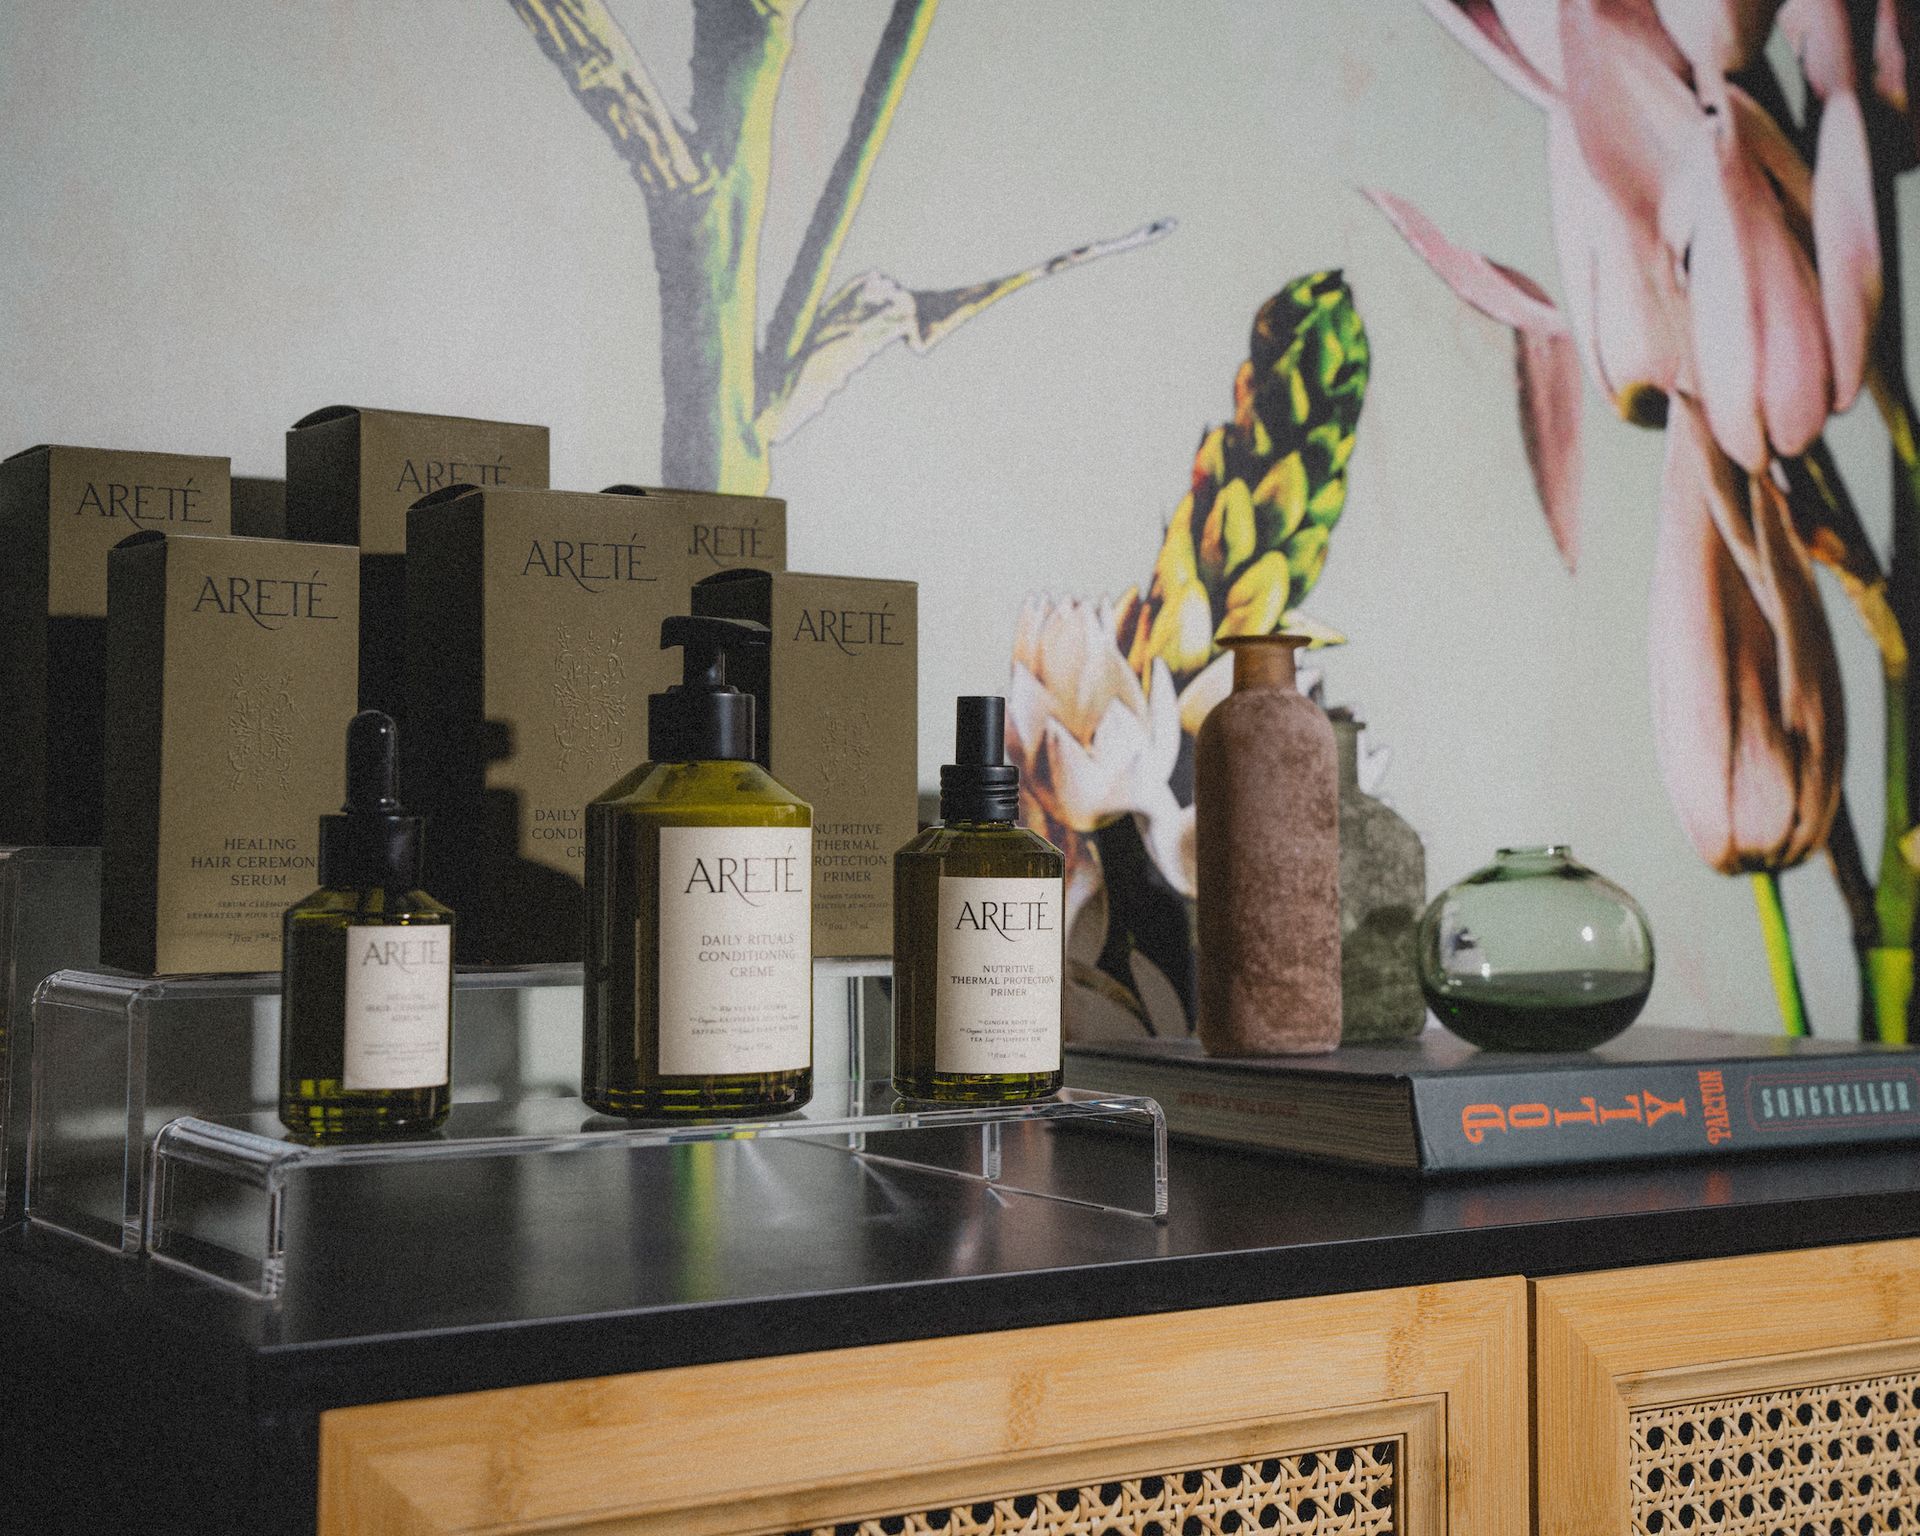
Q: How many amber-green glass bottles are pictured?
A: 3